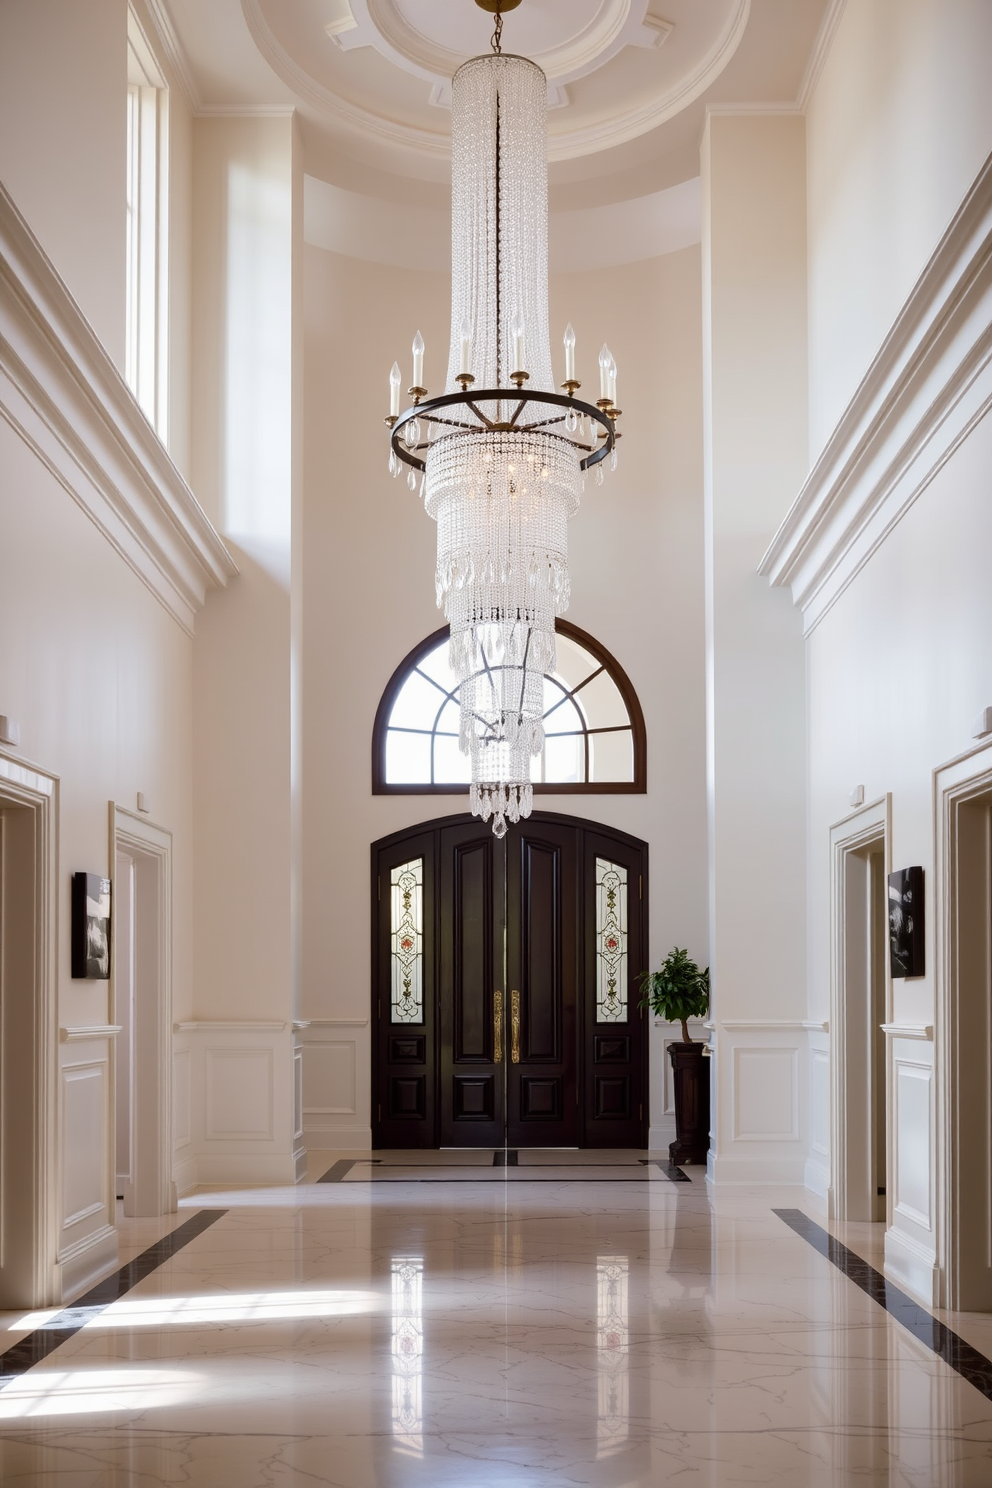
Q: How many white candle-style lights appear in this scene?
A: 7